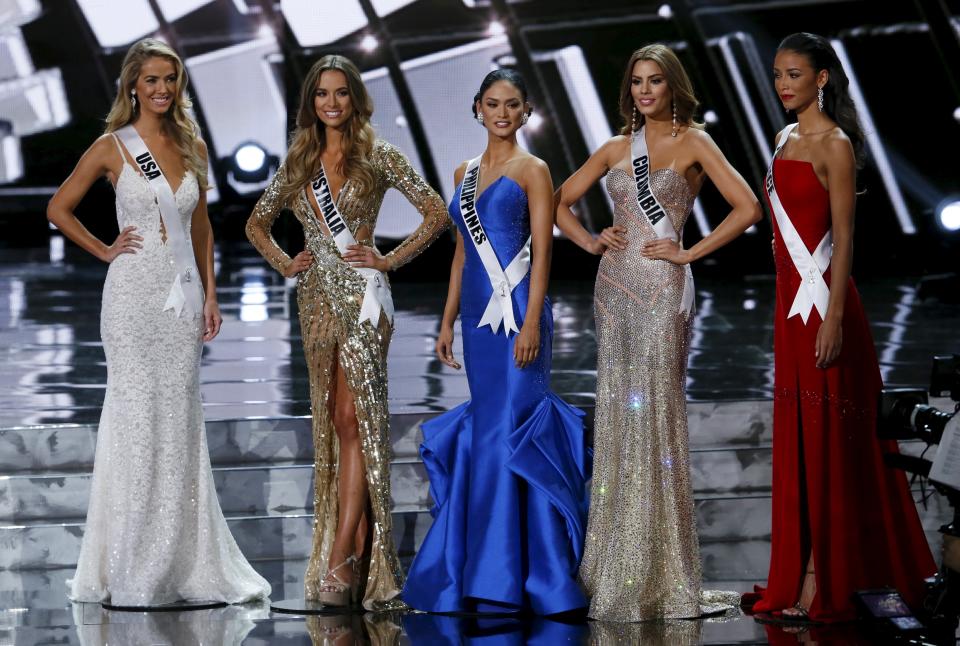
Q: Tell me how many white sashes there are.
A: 5